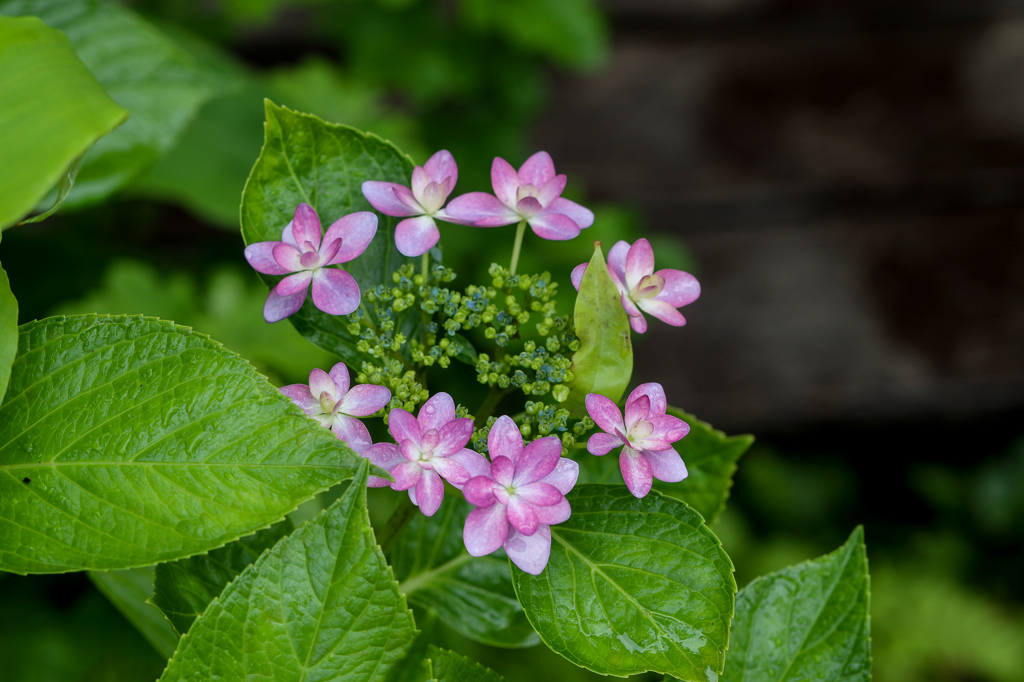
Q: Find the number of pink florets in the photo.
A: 8